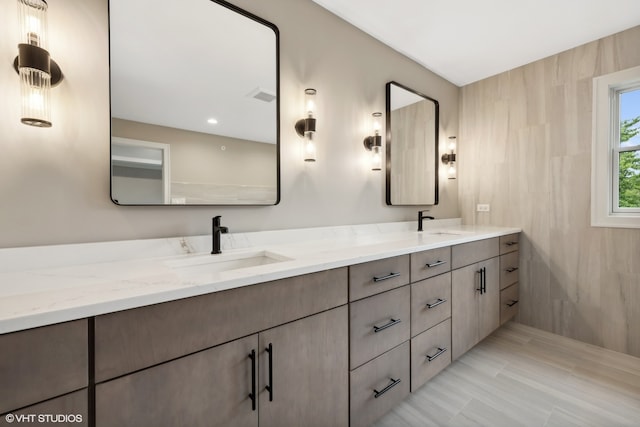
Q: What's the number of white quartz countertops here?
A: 1